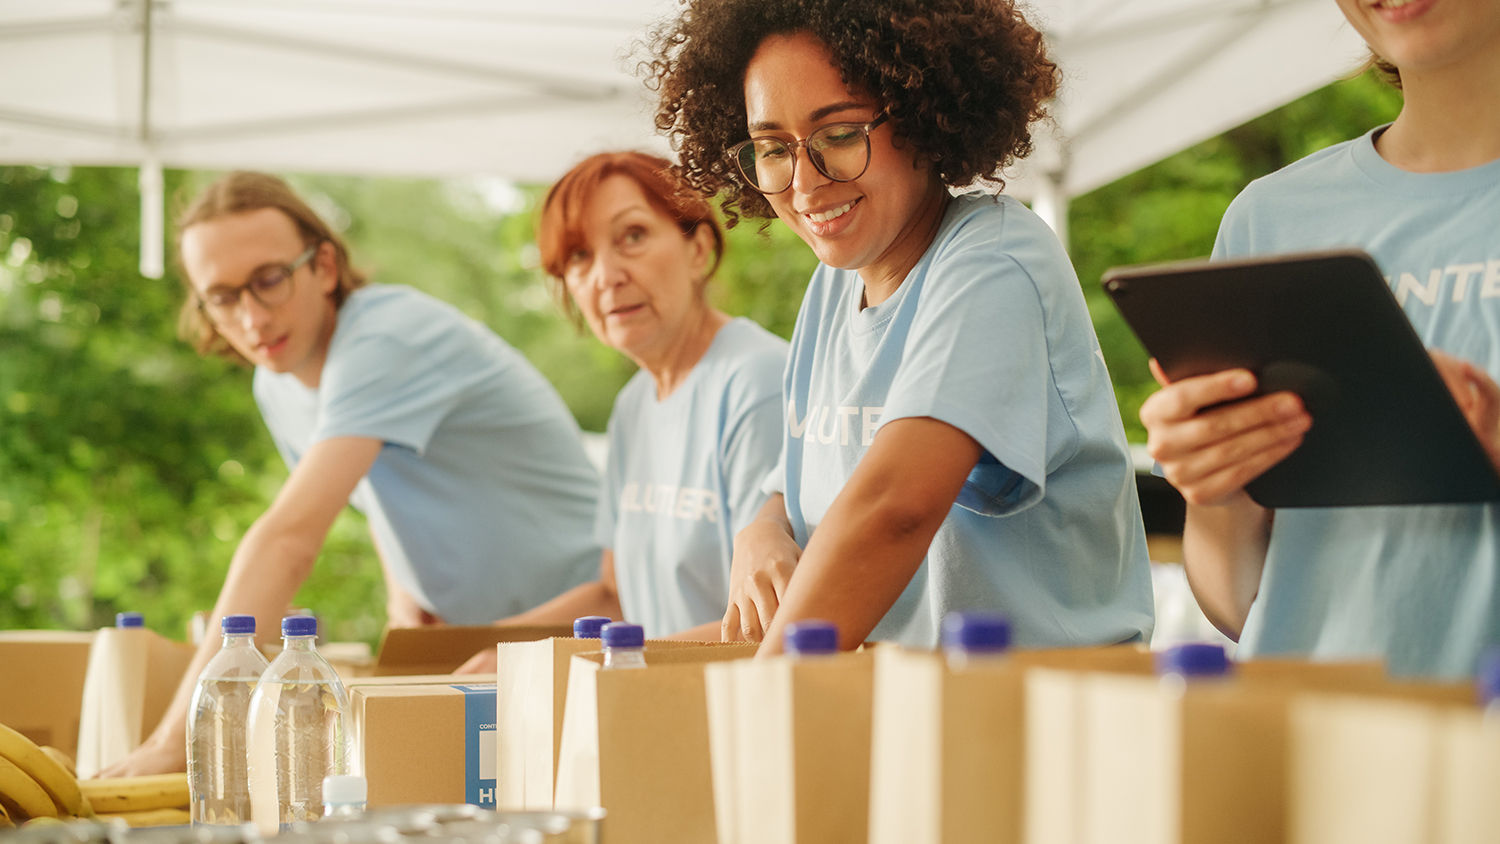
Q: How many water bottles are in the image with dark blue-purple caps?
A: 9